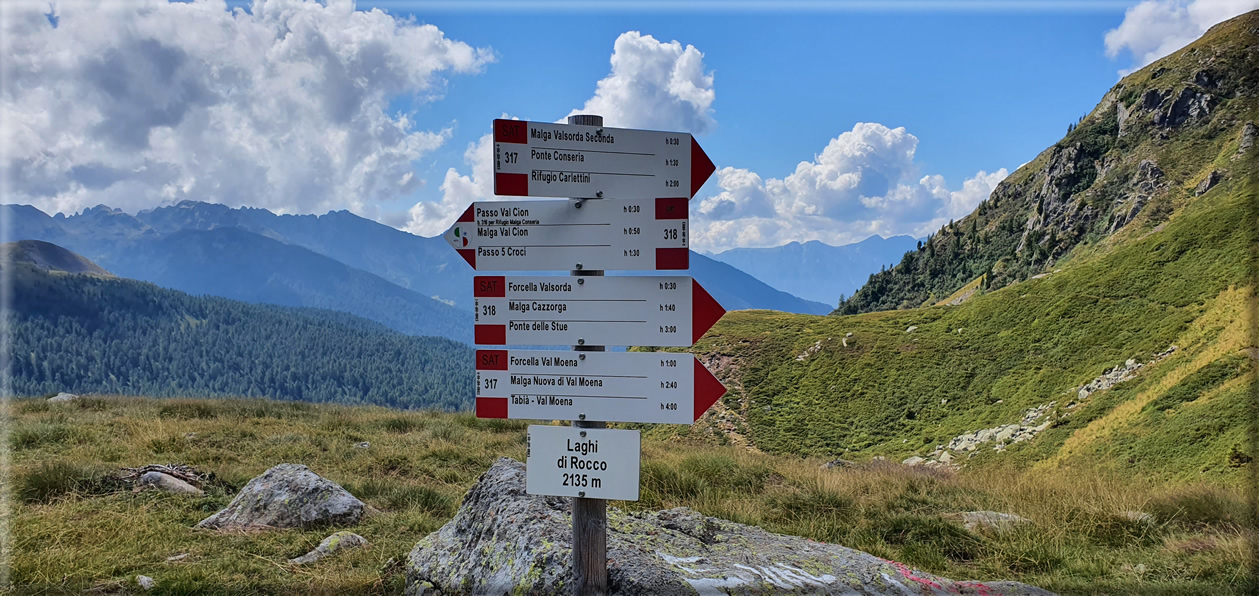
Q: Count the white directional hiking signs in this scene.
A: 4